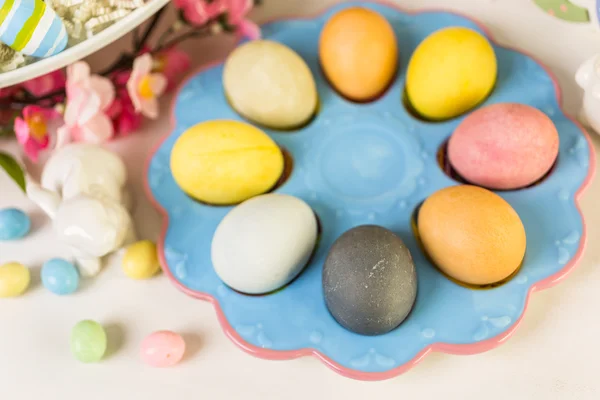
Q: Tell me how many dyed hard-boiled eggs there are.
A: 8